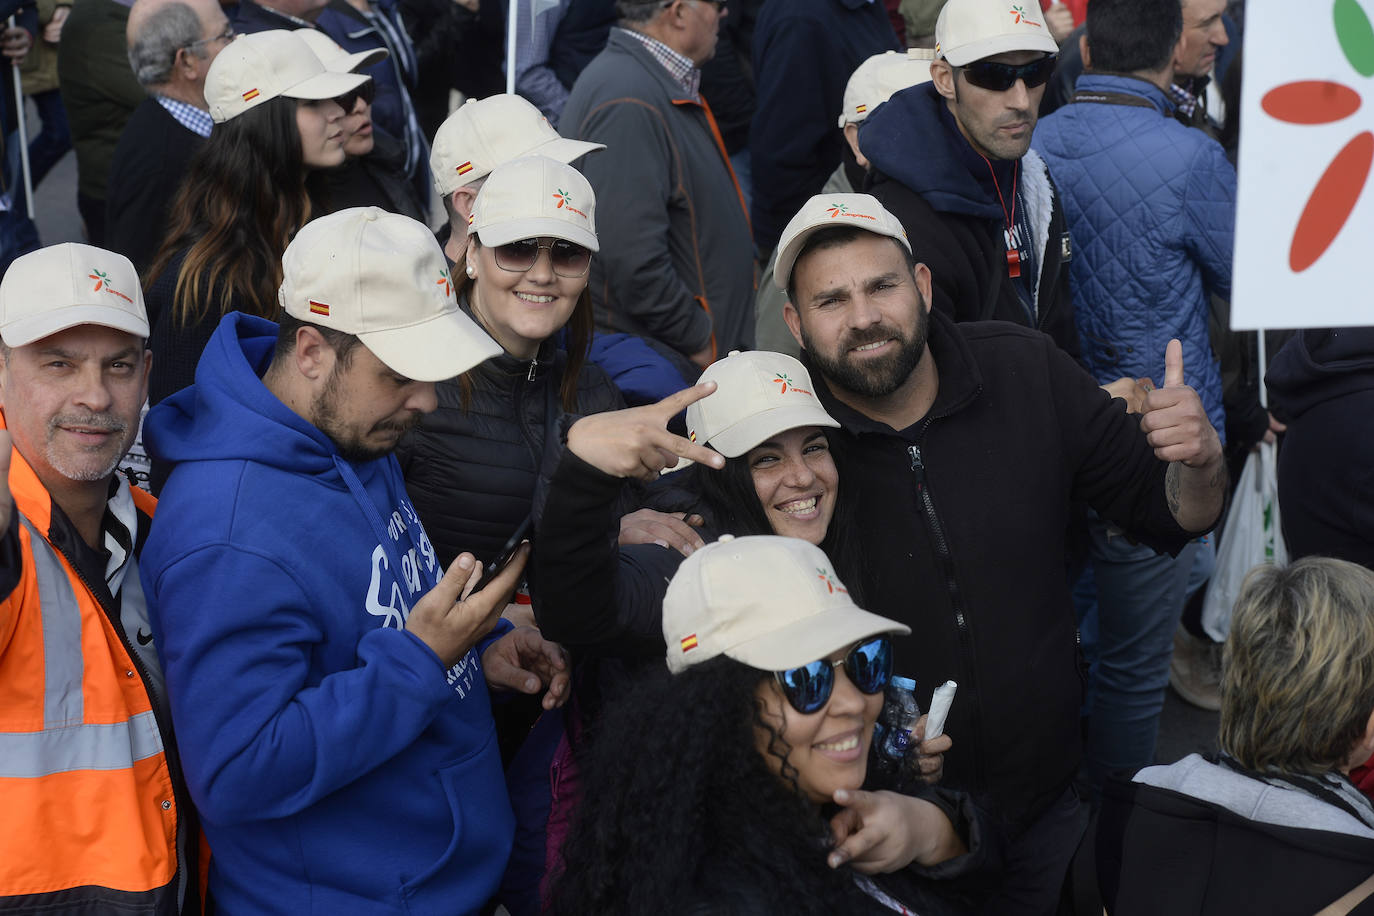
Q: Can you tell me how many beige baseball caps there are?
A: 11